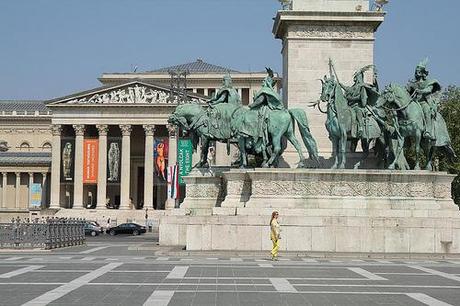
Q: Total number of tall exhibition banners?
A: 5